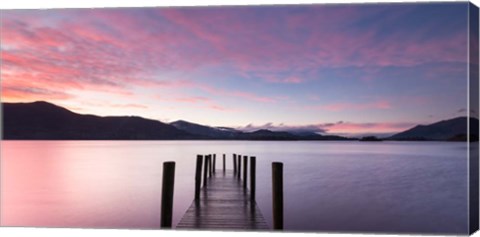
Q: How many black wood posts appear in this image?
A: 11